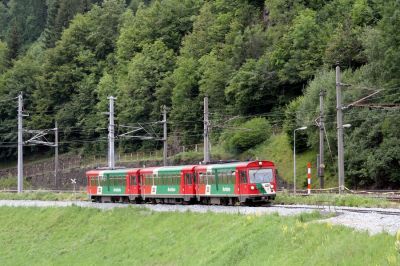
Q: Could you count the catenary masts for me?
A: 7